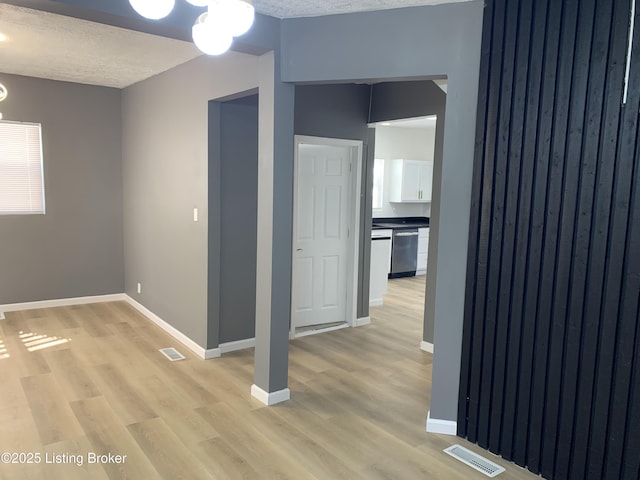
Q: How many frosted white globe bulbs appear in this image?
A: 4